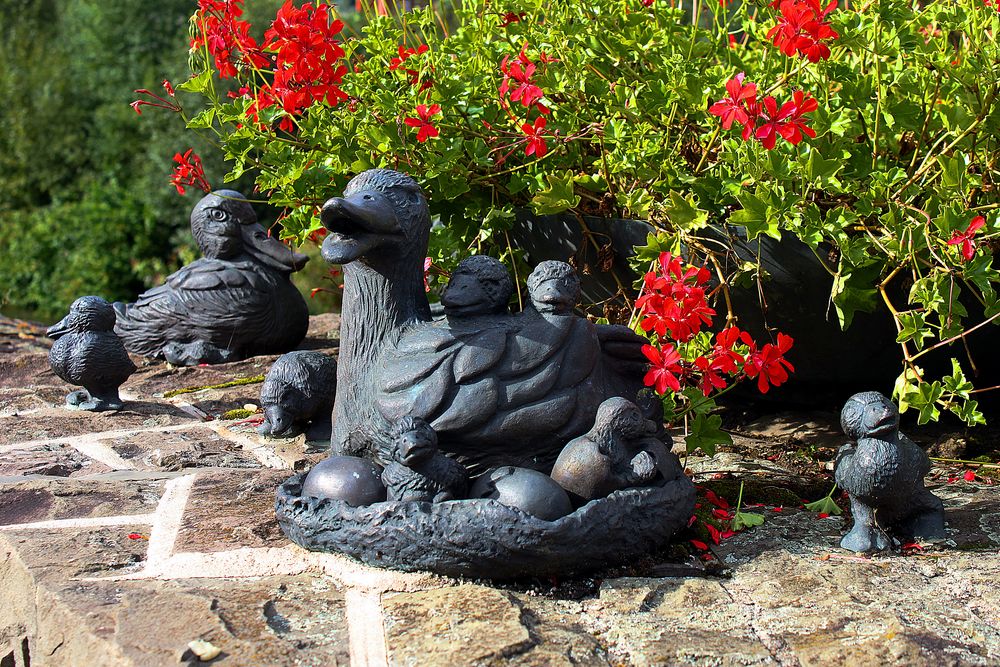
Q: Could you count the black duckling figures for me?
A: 7